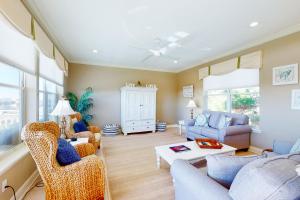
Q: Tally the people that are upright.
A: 0